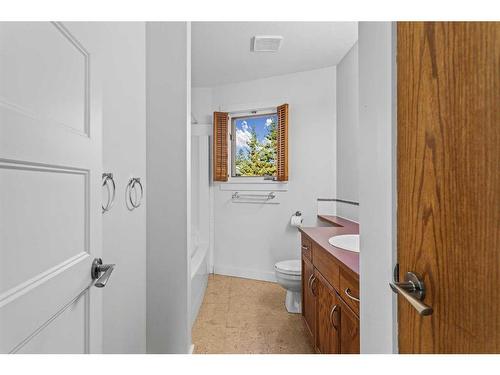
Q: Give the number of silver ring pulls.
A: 2